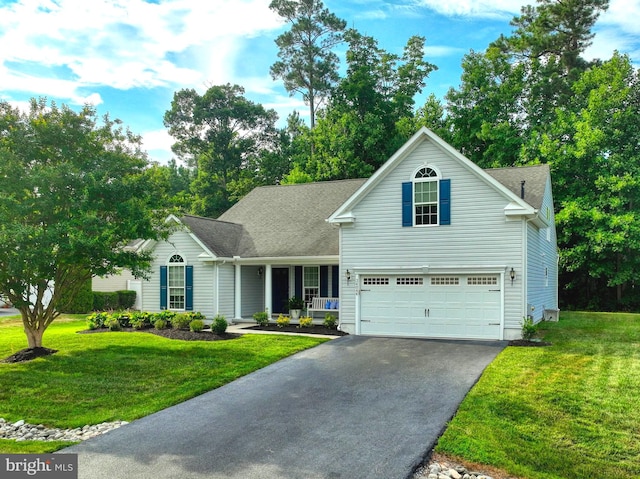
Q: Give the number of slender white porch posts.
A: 2